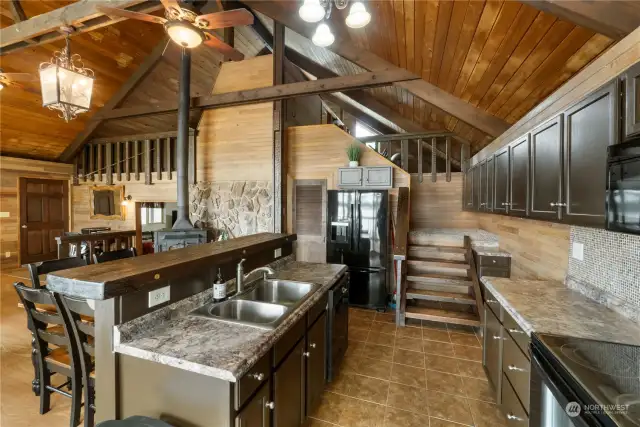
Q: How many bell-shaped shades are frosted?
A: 3